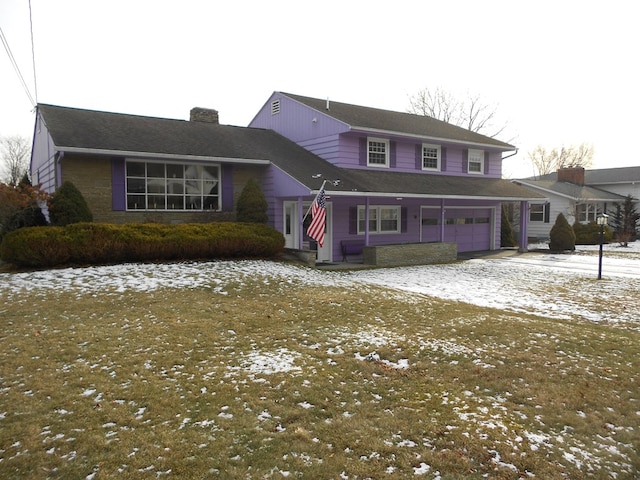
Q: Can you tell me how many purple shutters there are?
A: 10